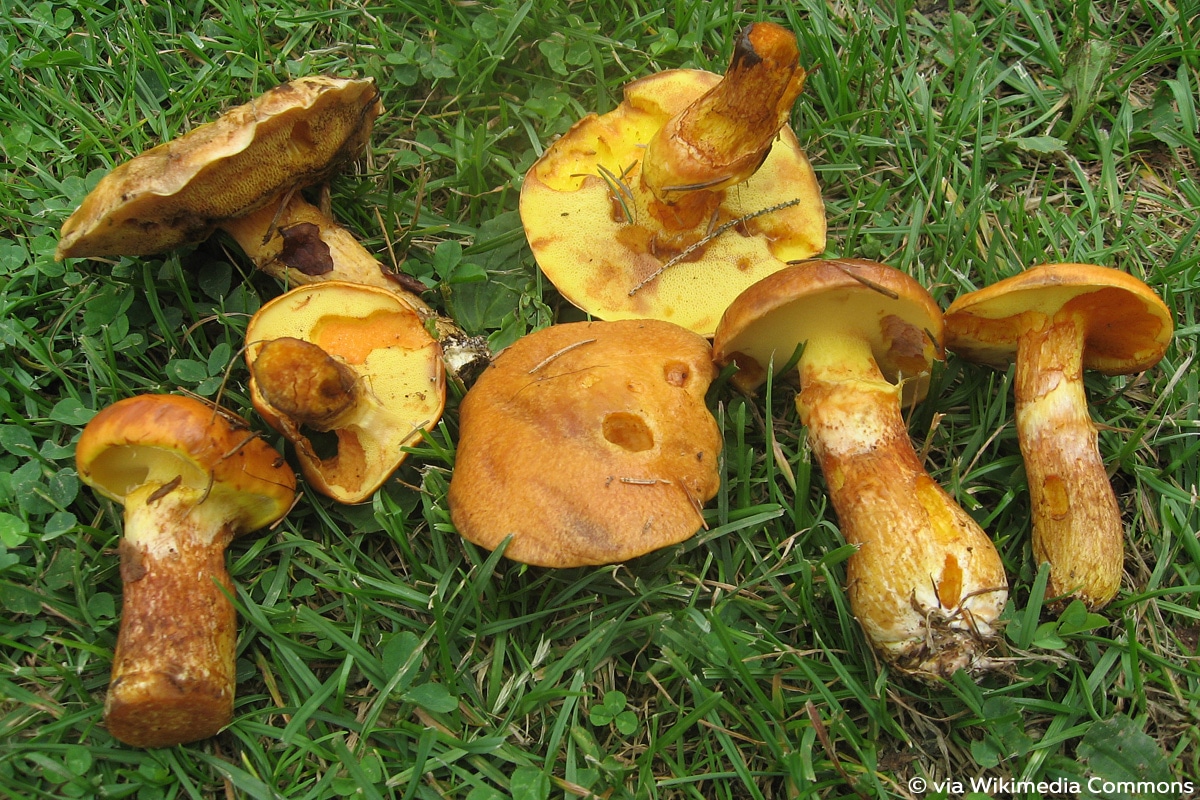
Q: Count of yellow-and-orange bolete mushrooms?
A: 7